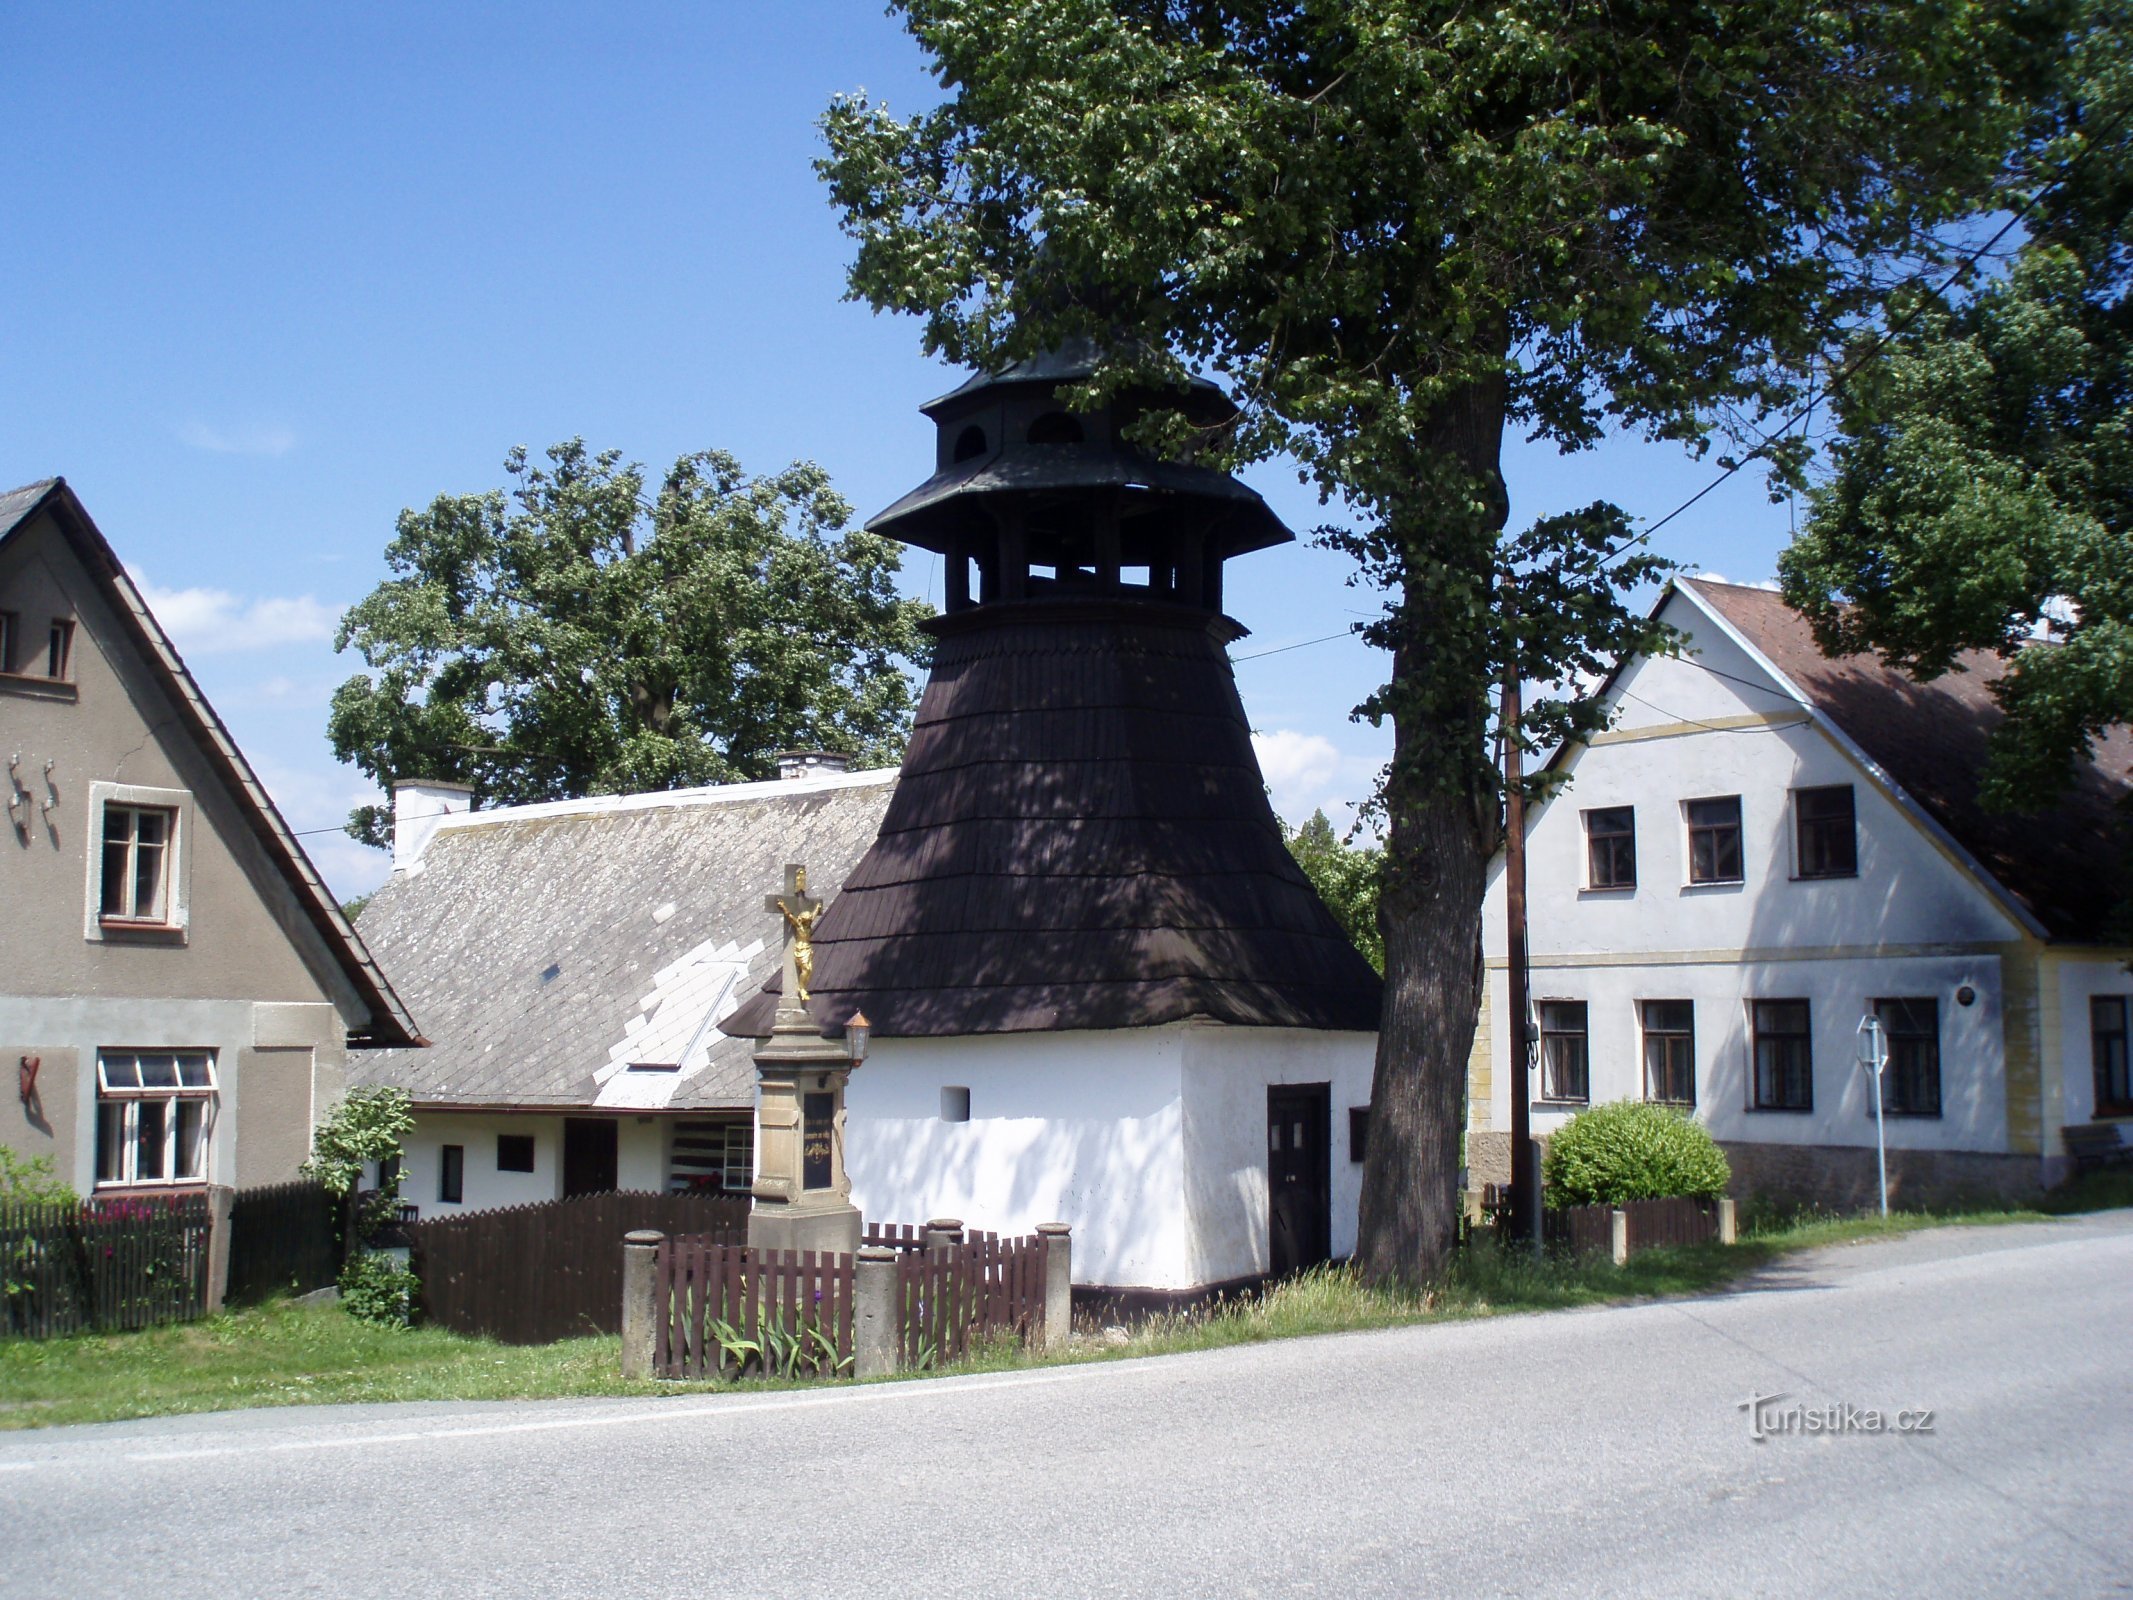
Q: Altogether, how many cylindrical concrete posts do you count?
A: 4